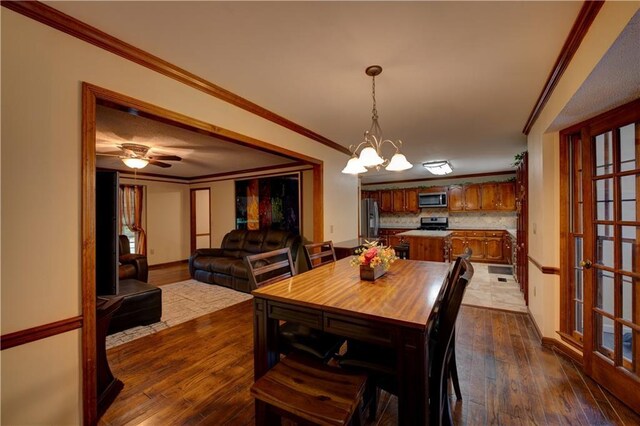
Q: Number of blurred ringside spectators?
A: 0